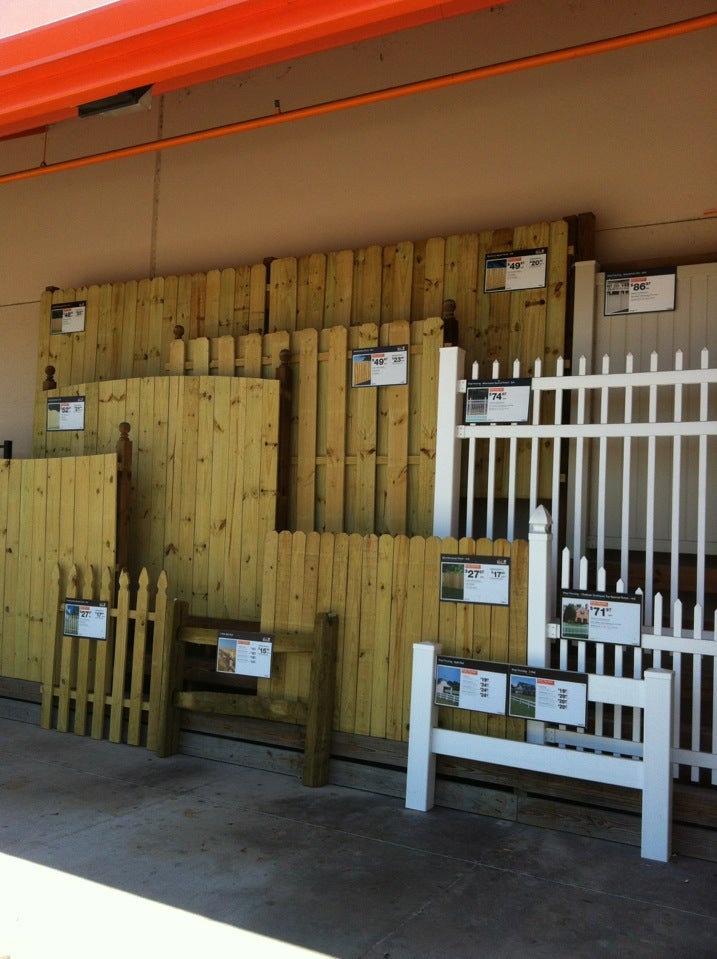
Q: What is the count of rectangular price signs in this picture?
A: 12